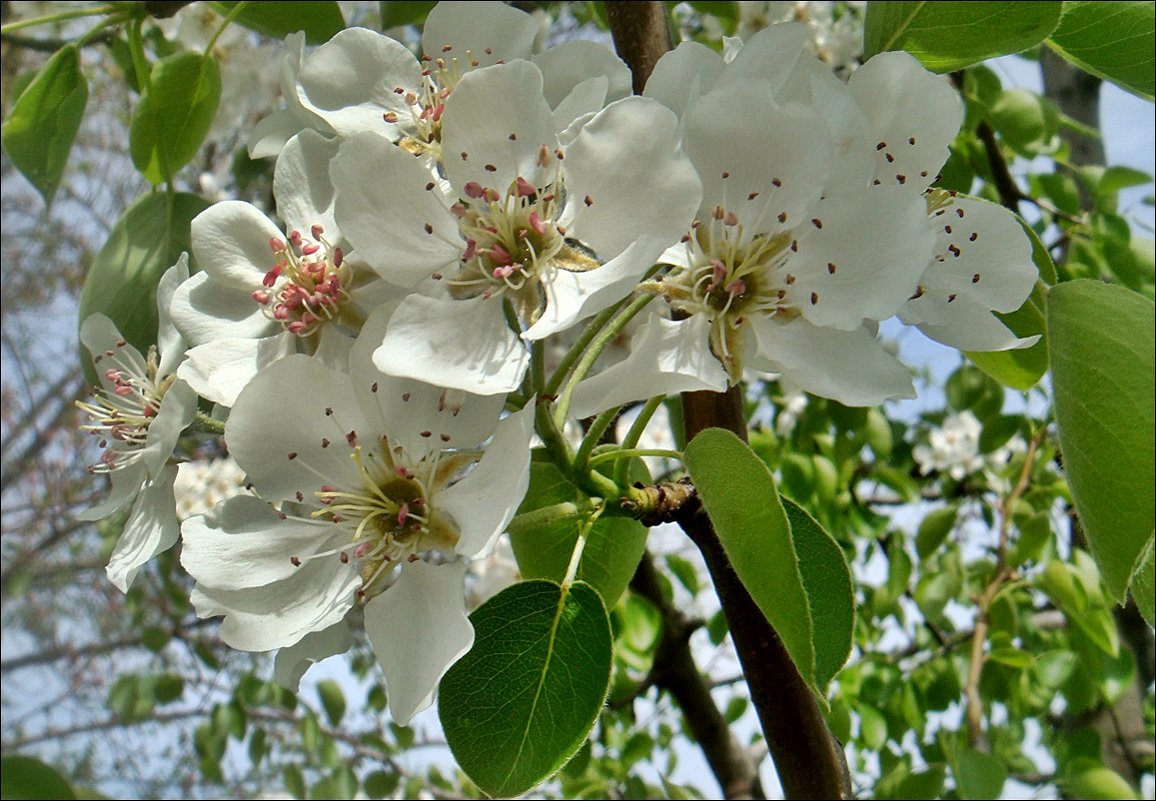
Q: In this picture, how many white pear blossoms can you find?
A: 7